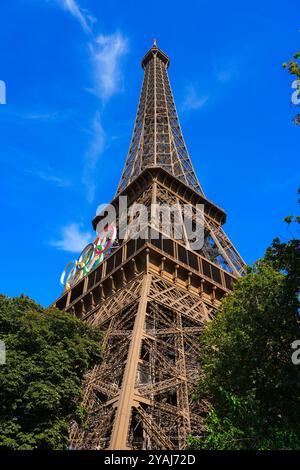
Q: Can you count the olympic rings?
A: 5